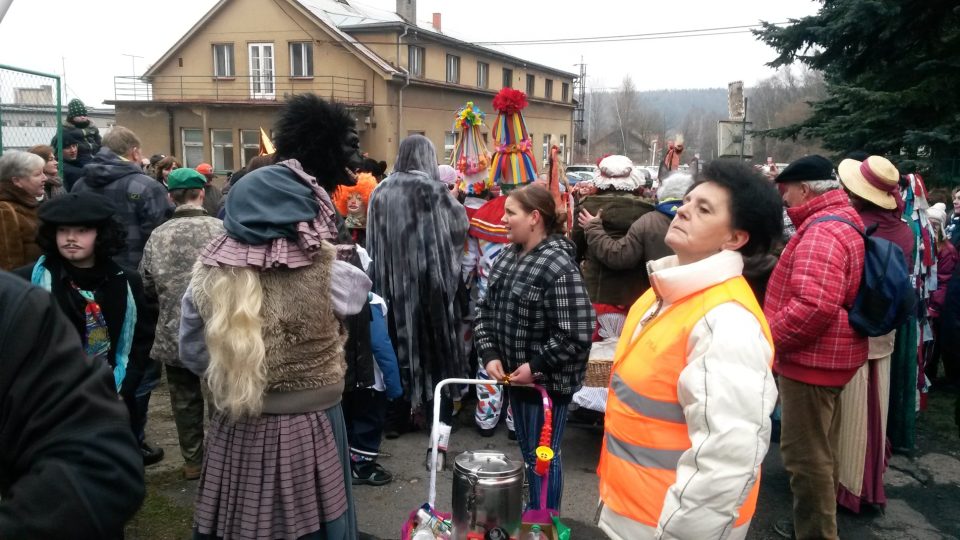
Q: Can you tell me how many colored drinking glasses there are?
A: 0